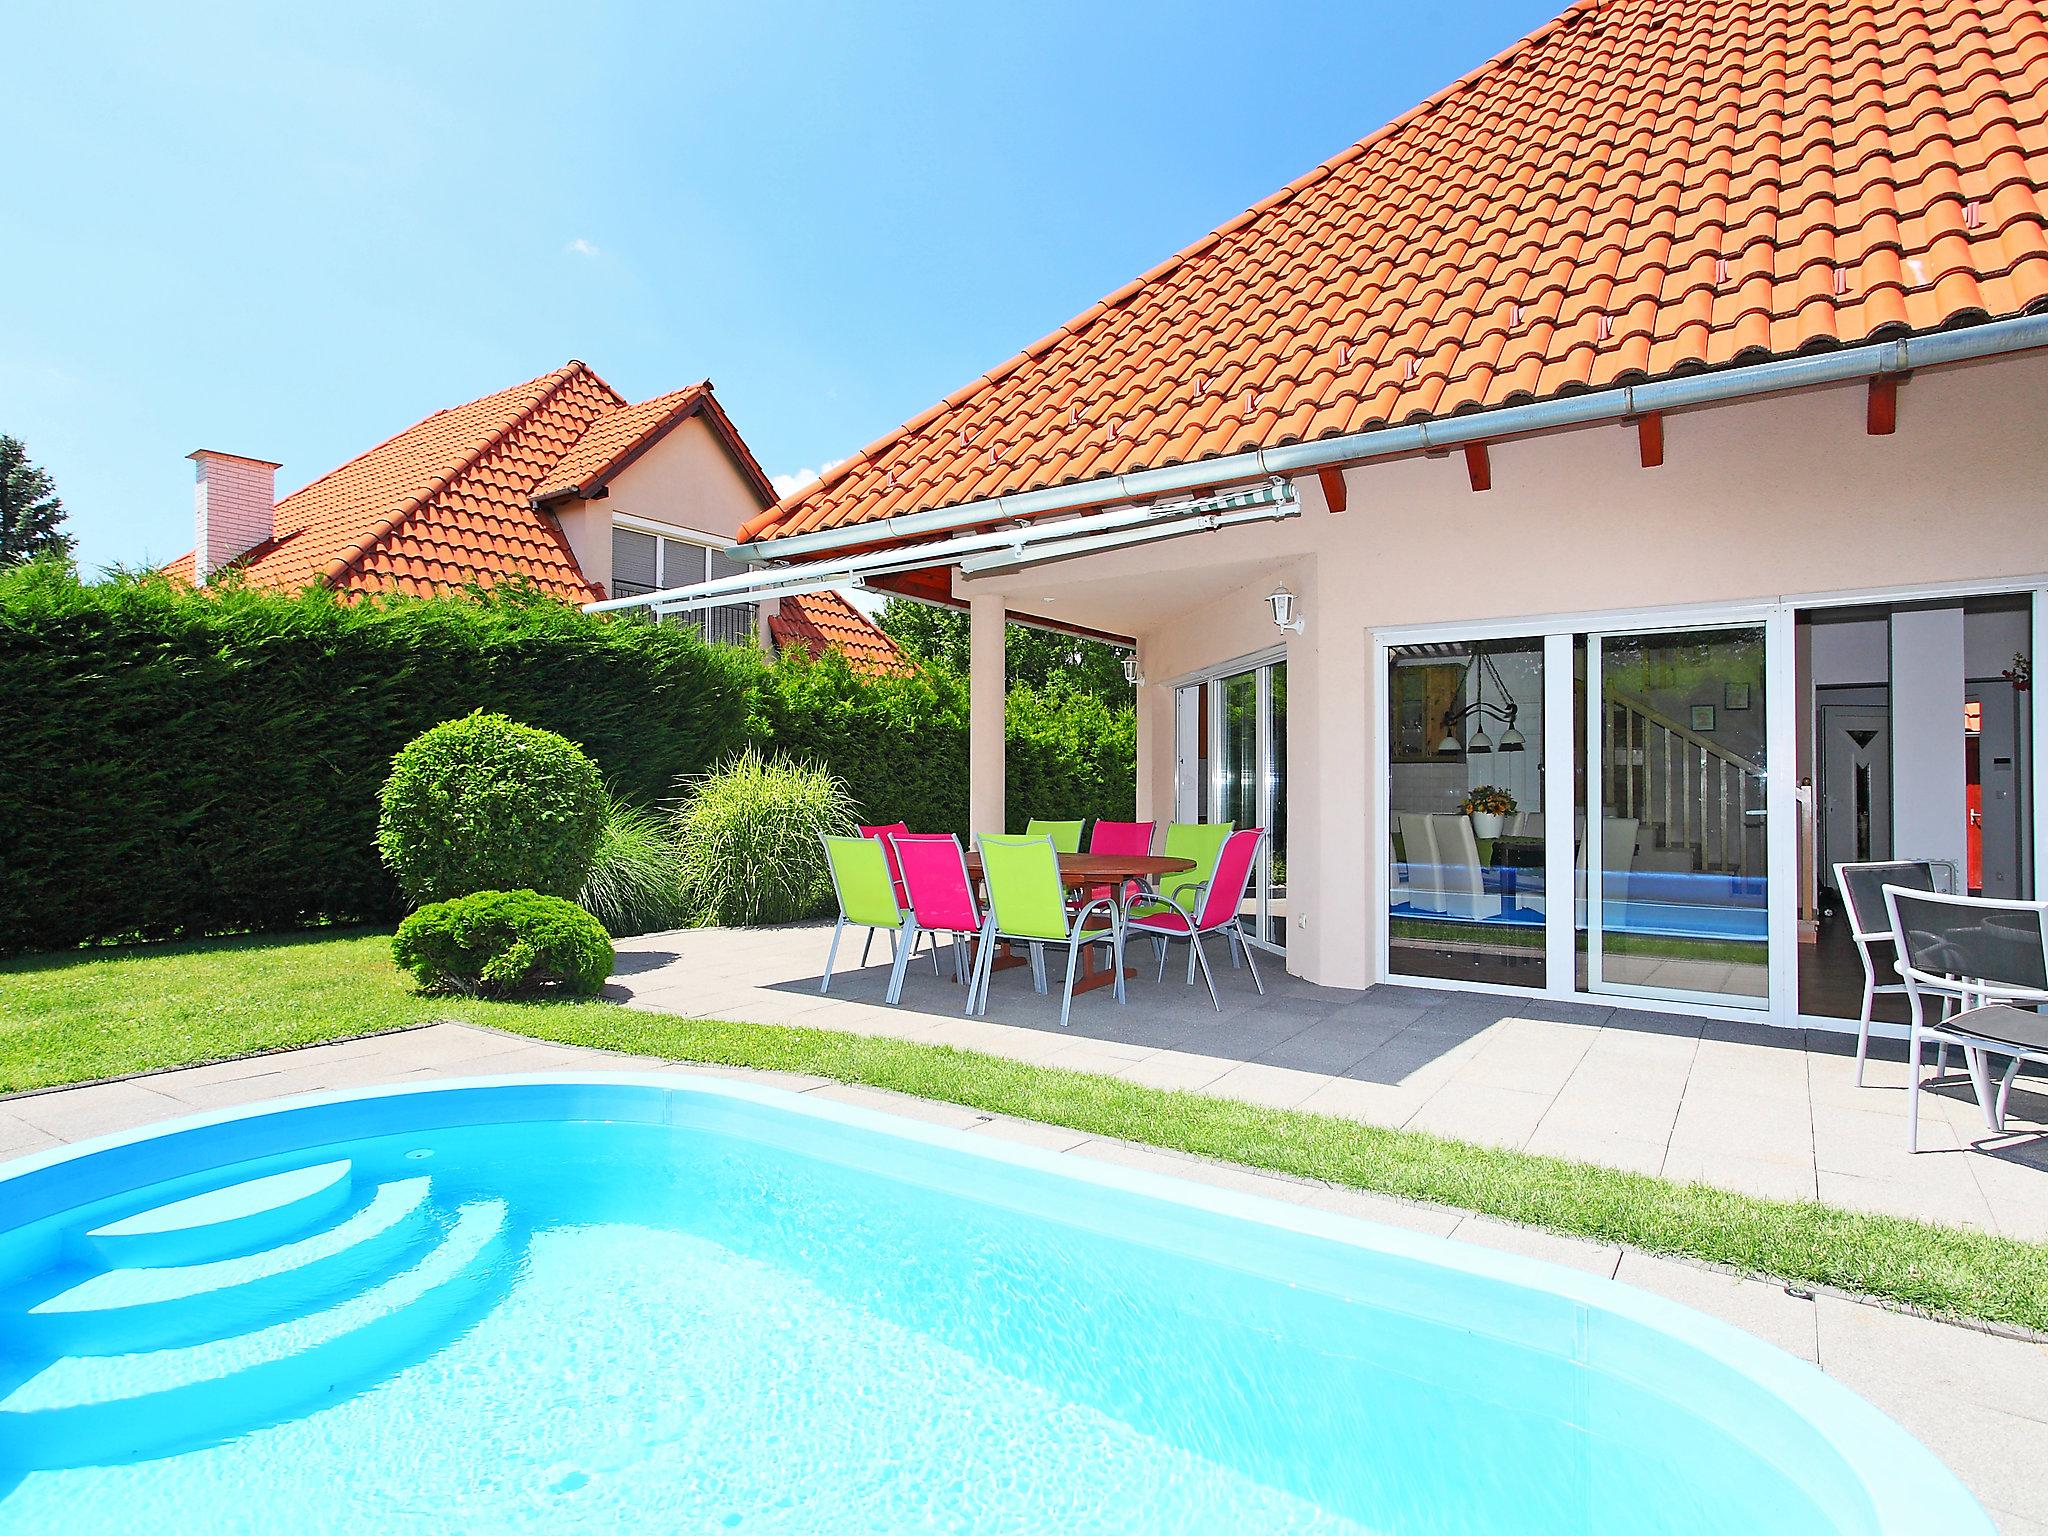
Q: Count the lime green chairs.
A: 4